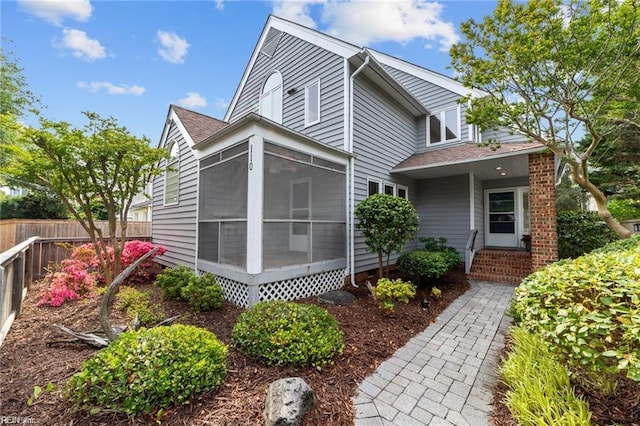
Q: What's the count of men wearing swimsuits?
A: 0